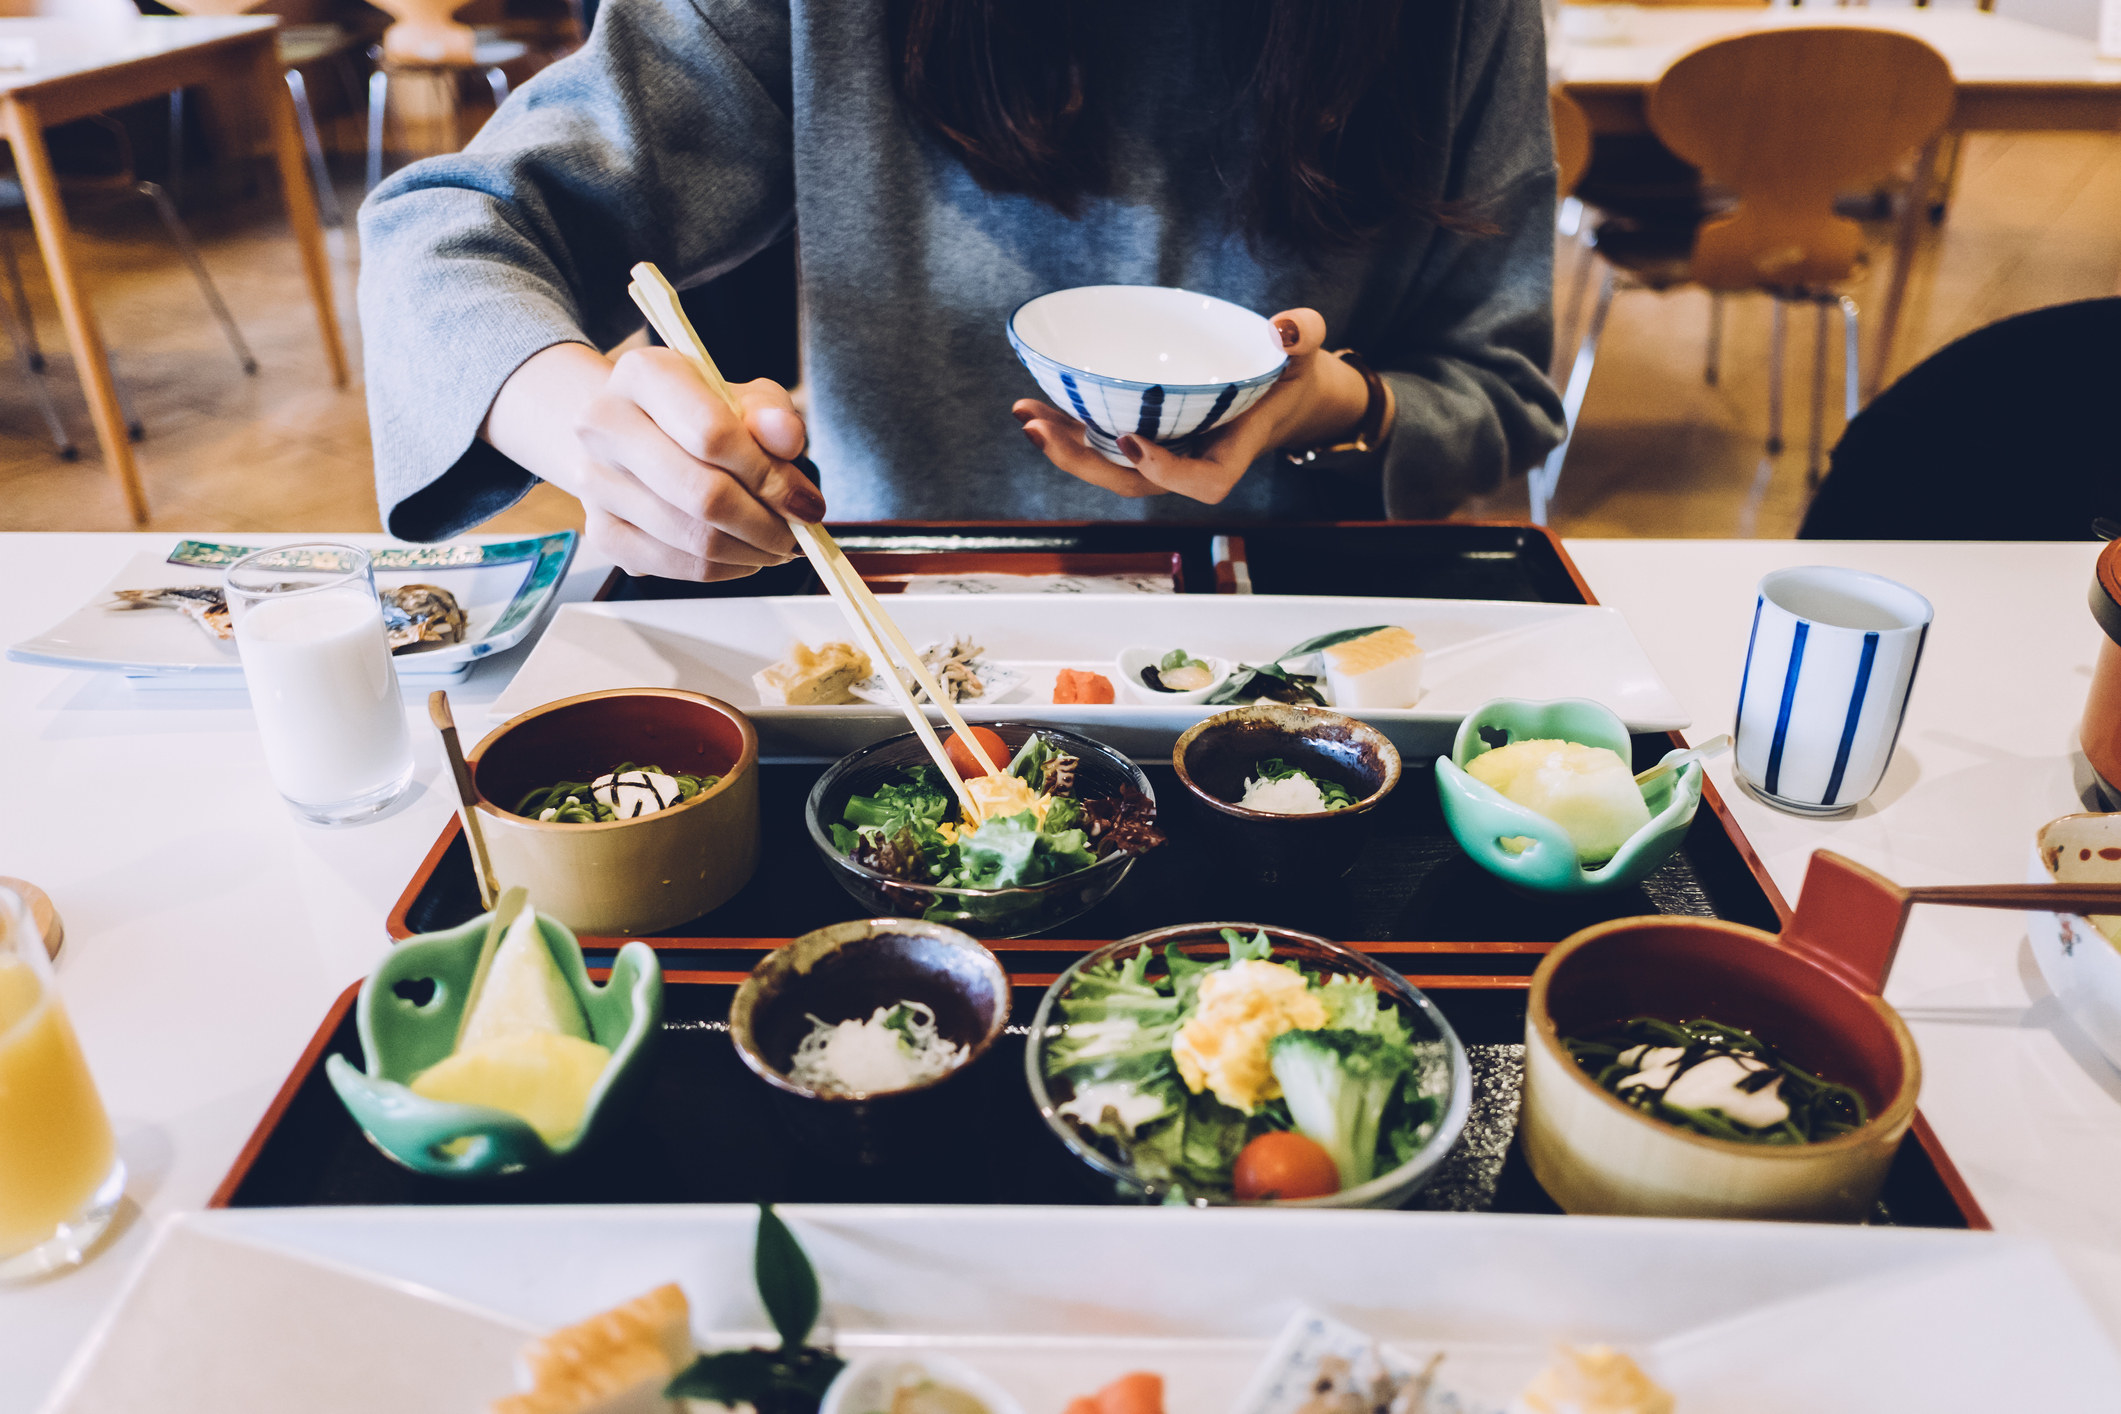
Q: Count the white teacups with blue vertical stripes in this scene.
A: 1